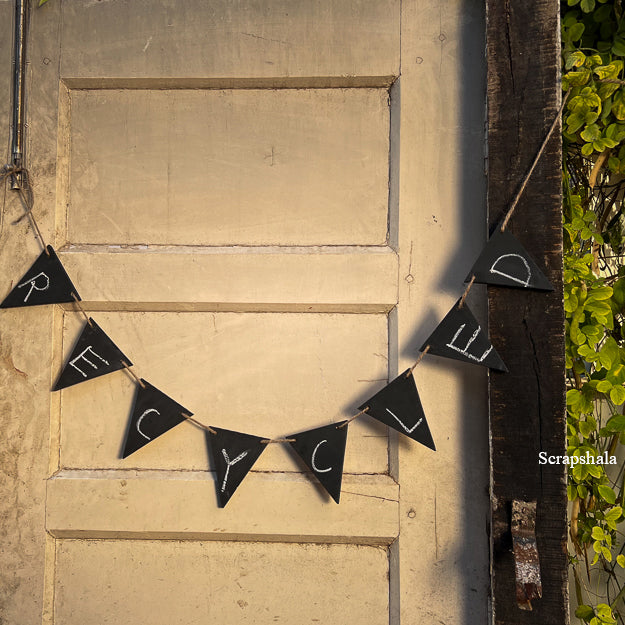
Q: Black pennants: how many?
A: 8